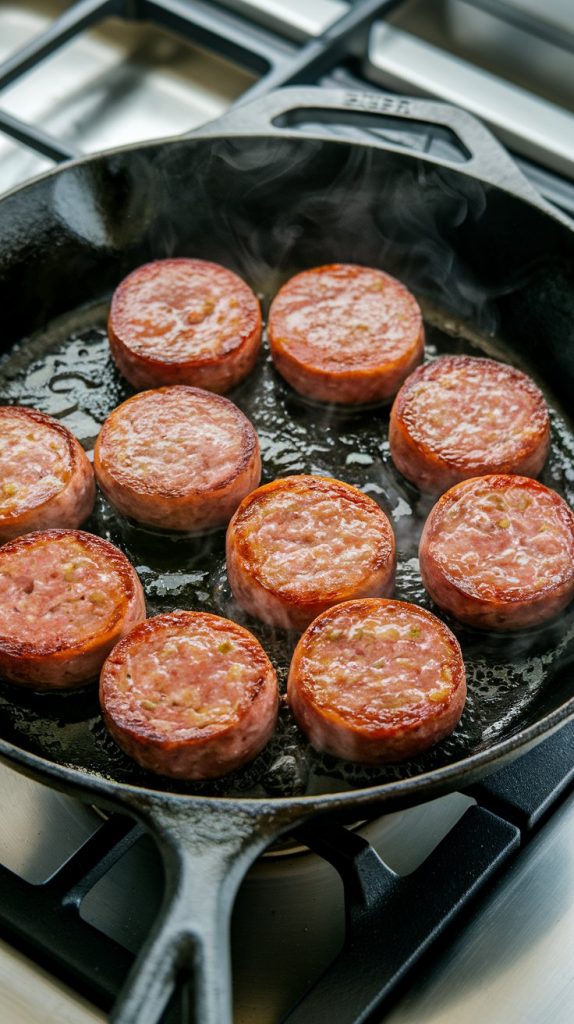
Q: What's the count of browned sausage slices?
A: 10